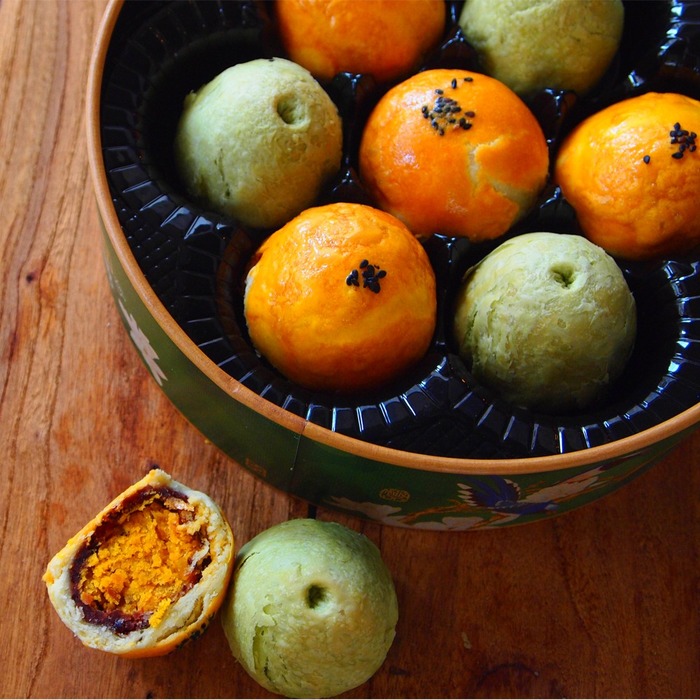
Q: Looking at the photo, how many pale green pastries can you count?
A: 4